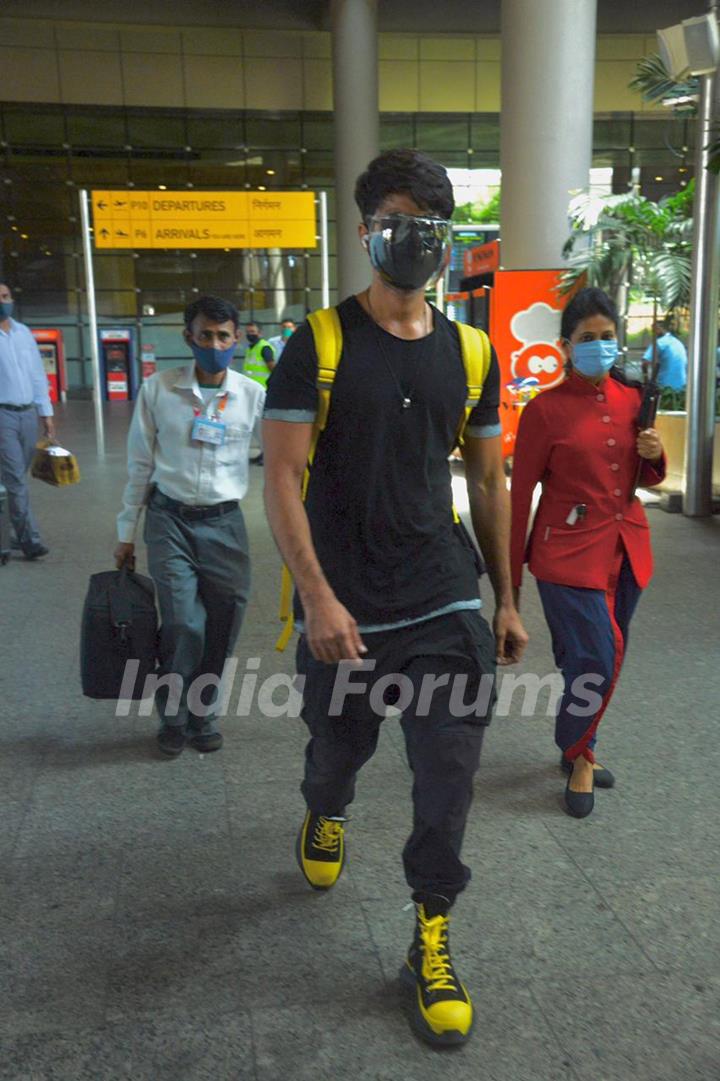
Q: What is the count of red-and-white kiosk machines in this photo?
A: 2